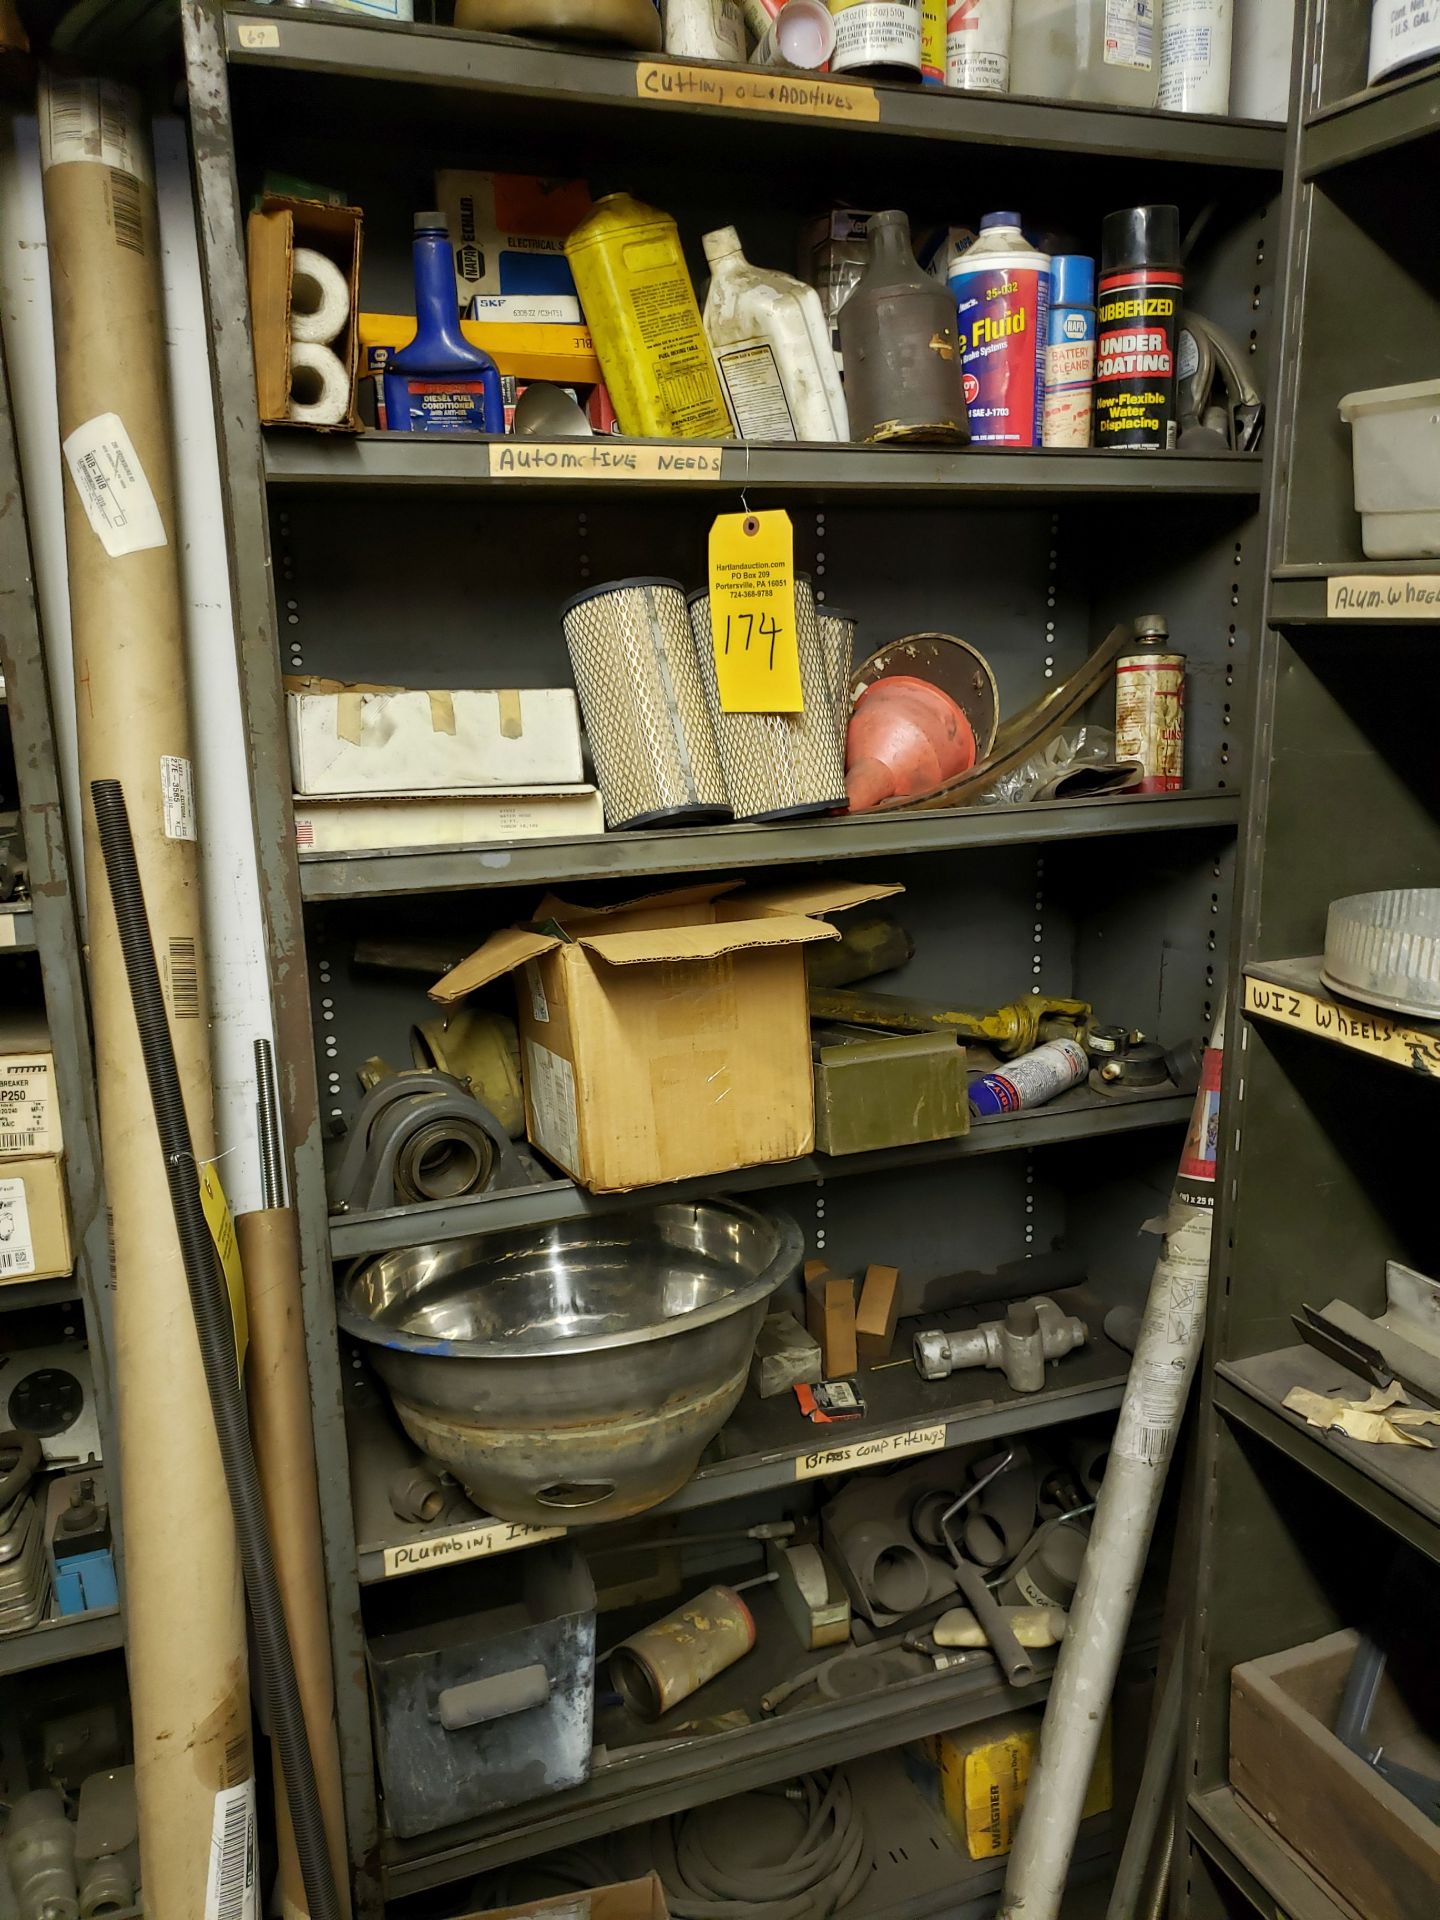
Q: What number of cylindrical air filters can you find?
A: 3